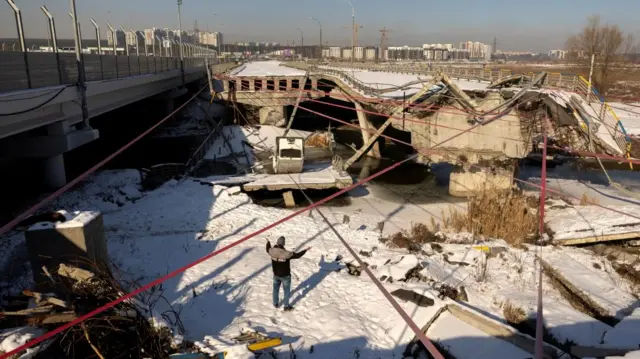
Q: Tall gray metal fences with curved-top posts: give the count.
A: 1